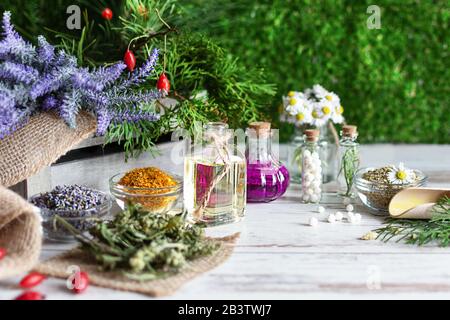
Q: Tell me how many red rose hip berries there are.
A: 7